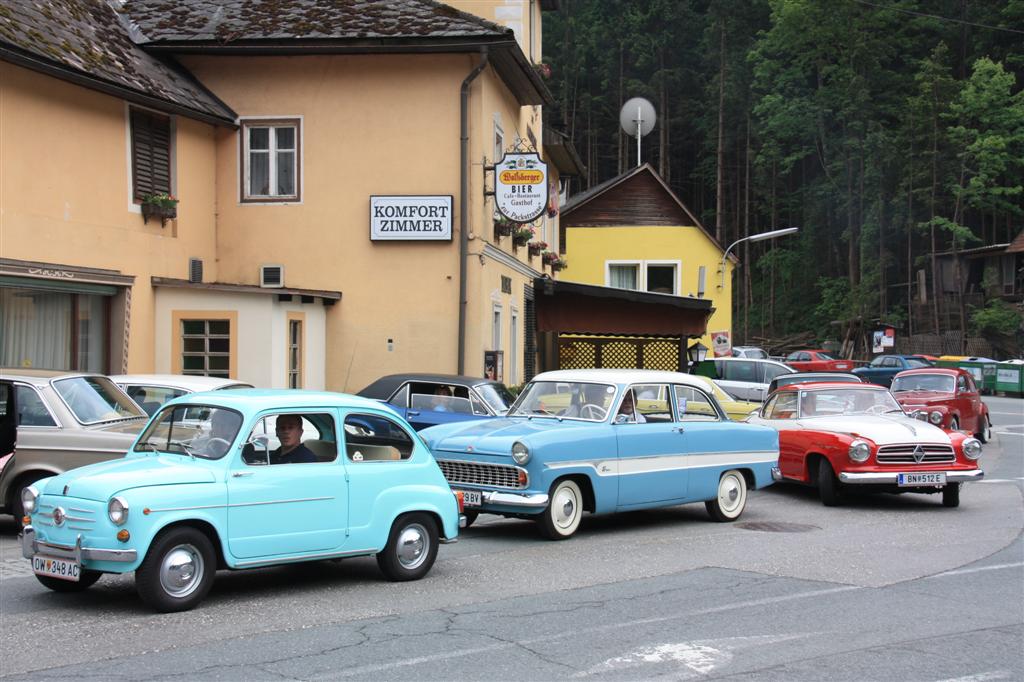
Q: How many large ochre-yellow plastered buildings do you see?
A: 1